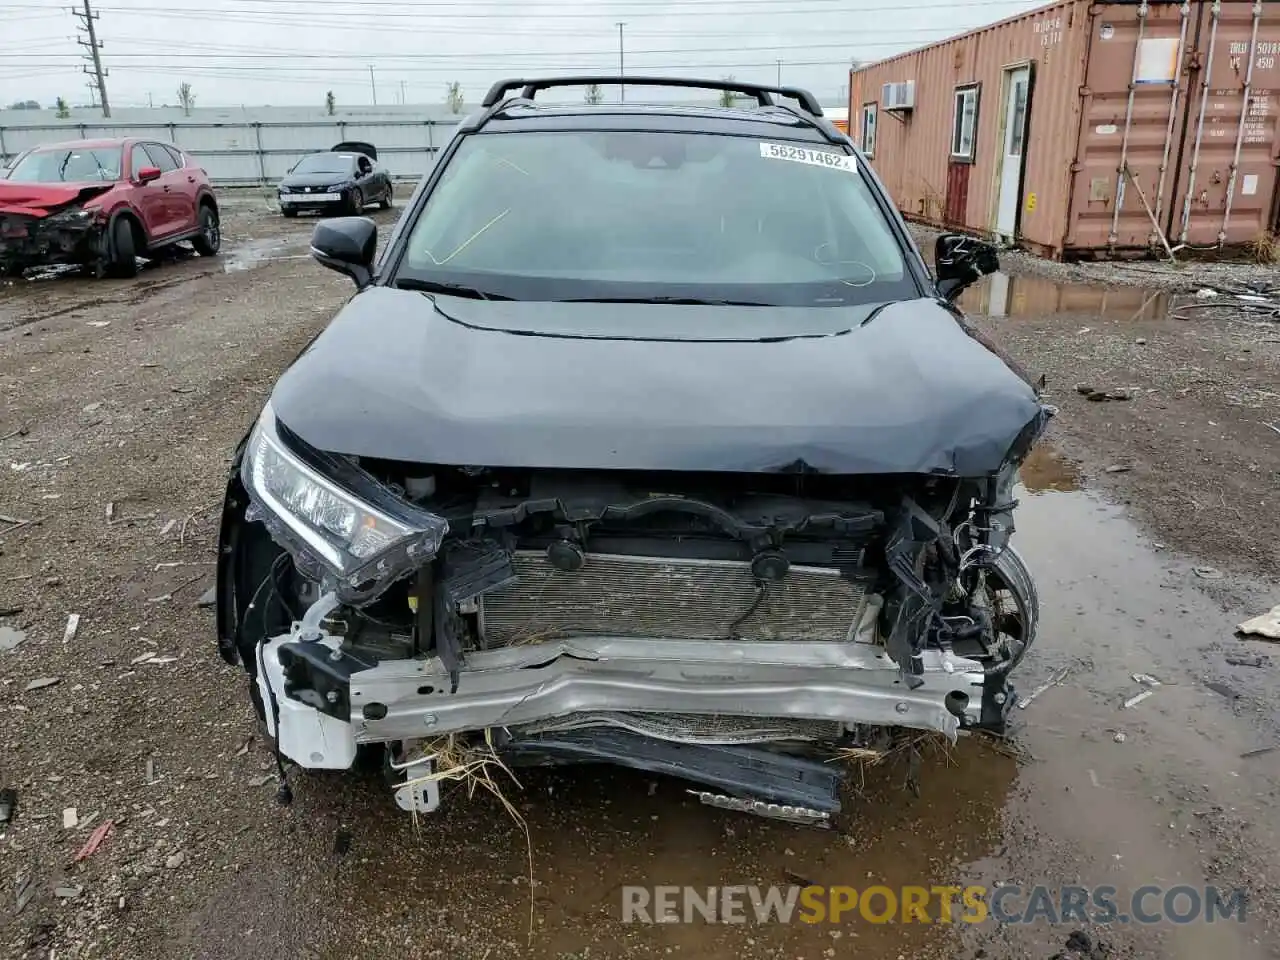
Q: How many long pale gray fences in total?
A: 1